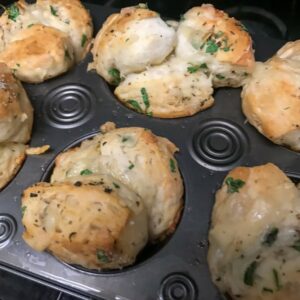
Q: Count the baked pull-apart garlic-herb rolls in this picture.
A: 6